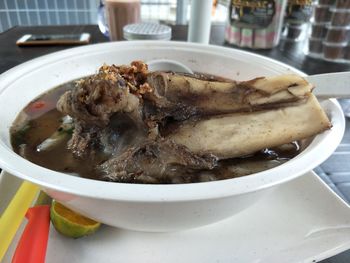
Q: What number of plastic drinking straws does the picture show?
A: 2